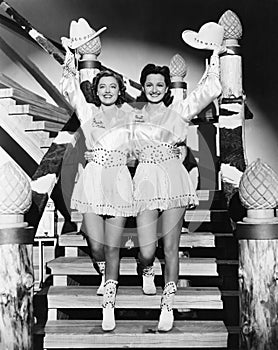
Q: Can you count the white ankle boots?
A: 4